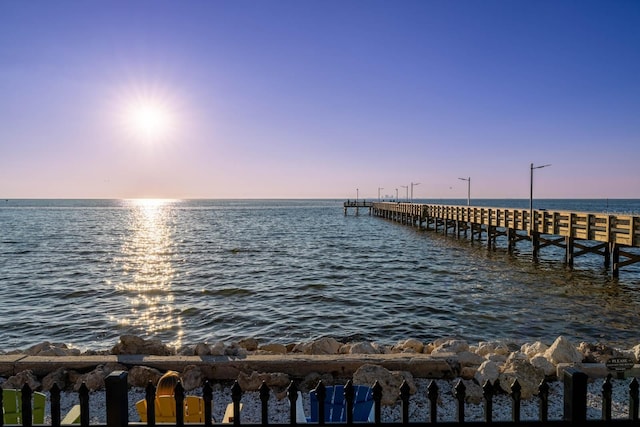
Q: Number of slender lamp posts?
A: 7